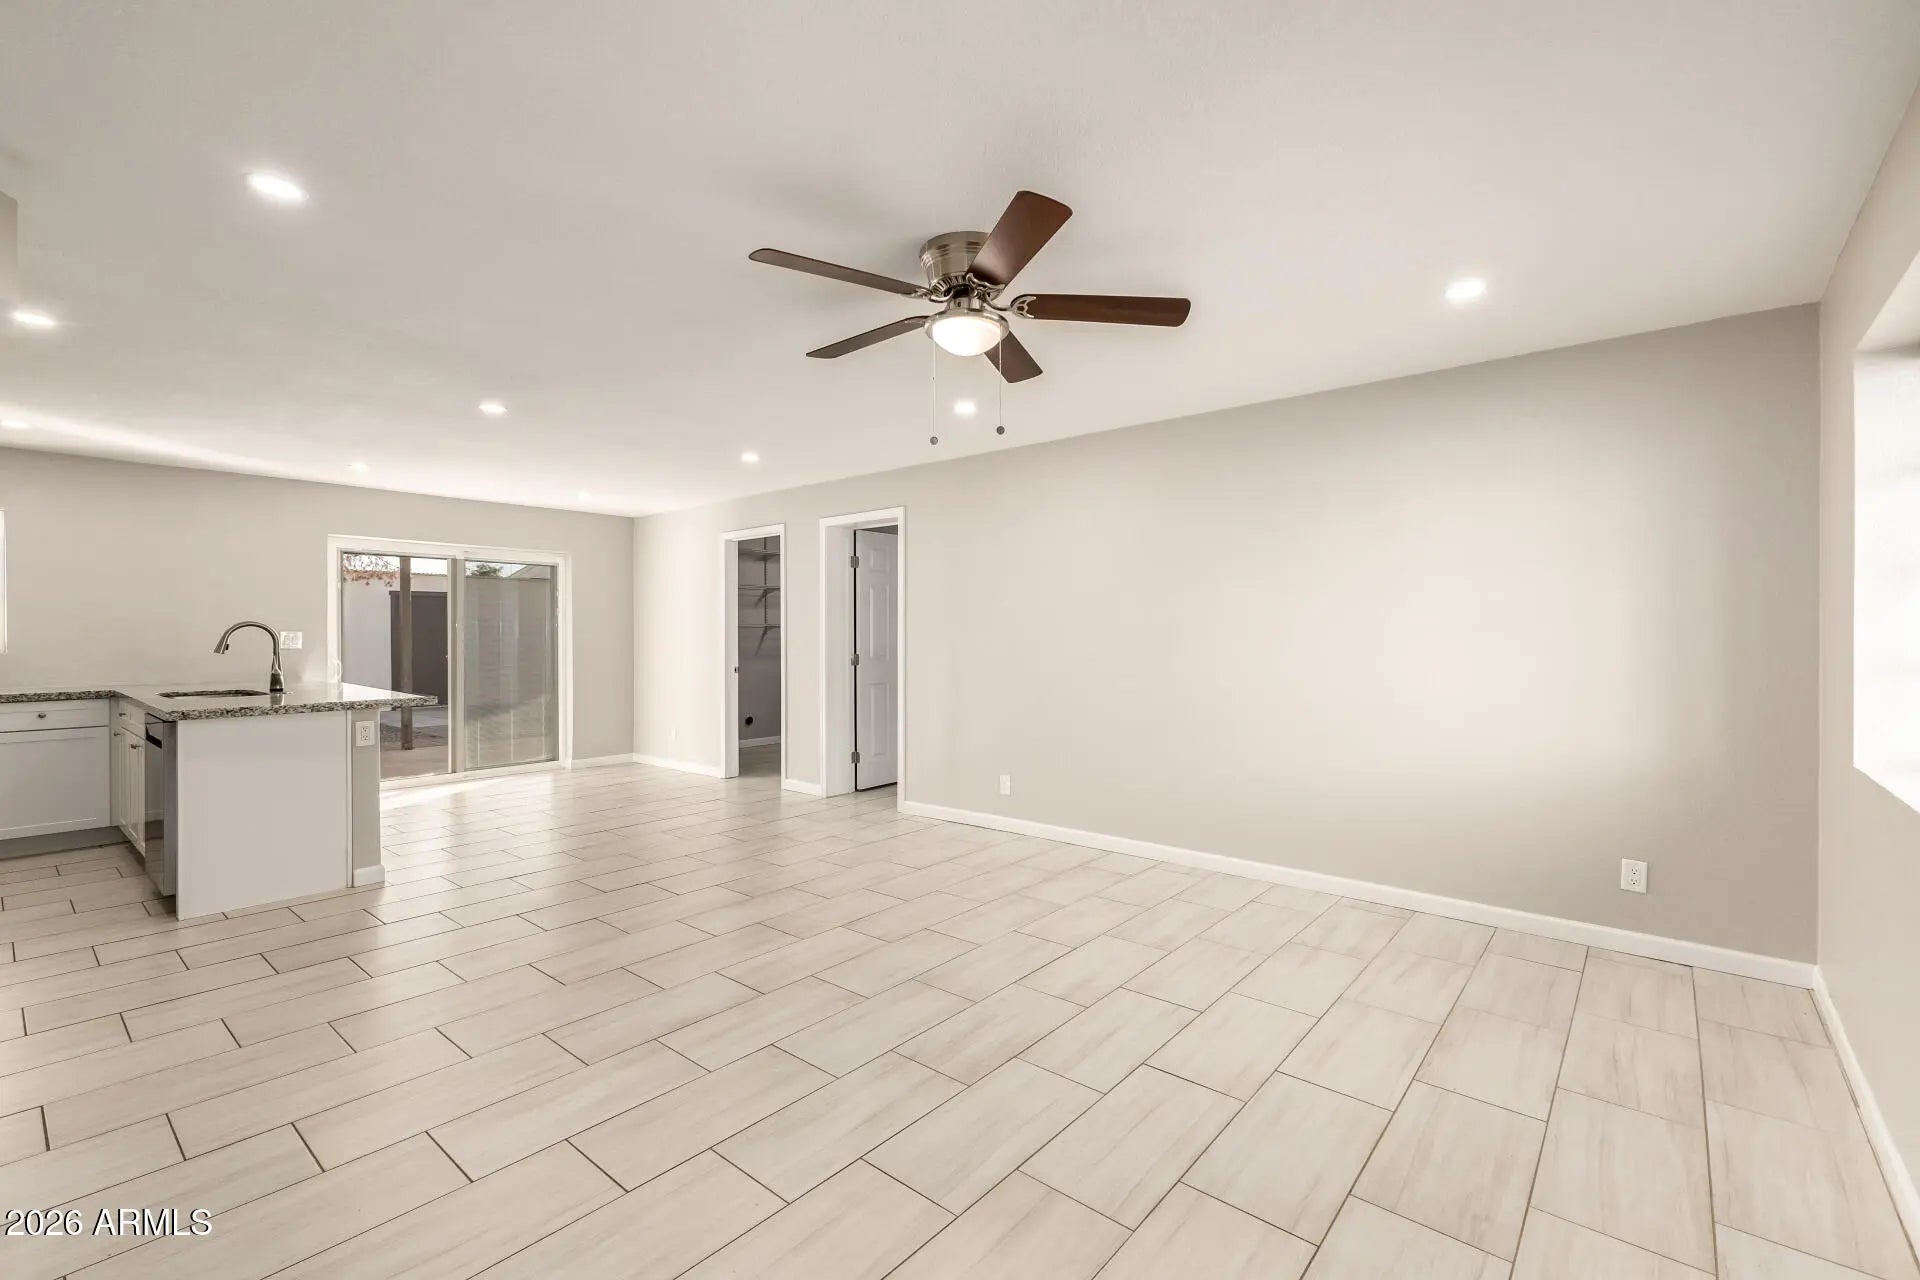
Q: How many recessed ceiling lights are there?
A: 9